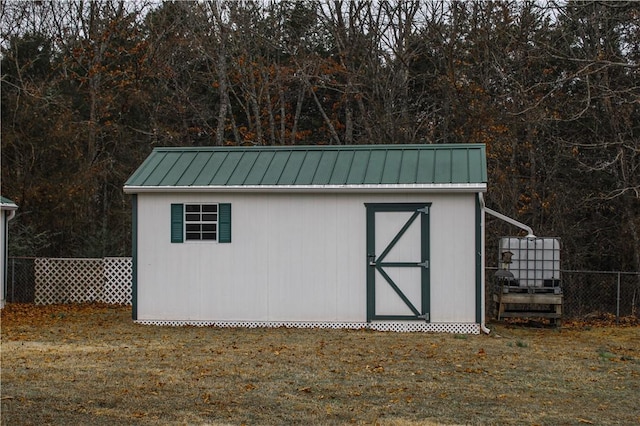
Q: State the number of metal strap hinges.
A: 3